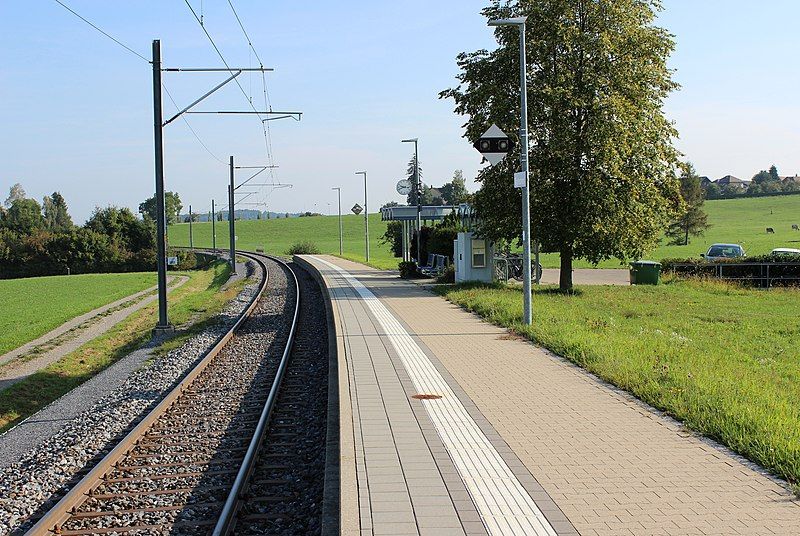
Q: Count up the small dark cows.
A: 2